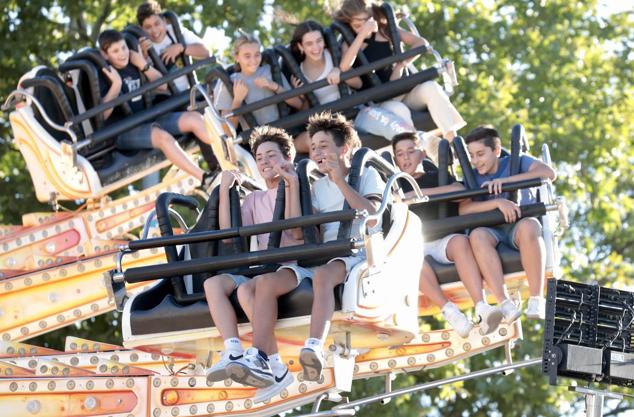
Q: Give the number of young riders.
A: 9